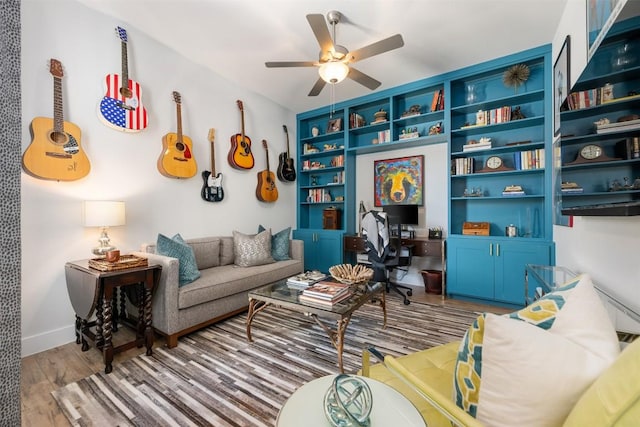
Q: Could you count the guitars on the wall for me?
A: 7